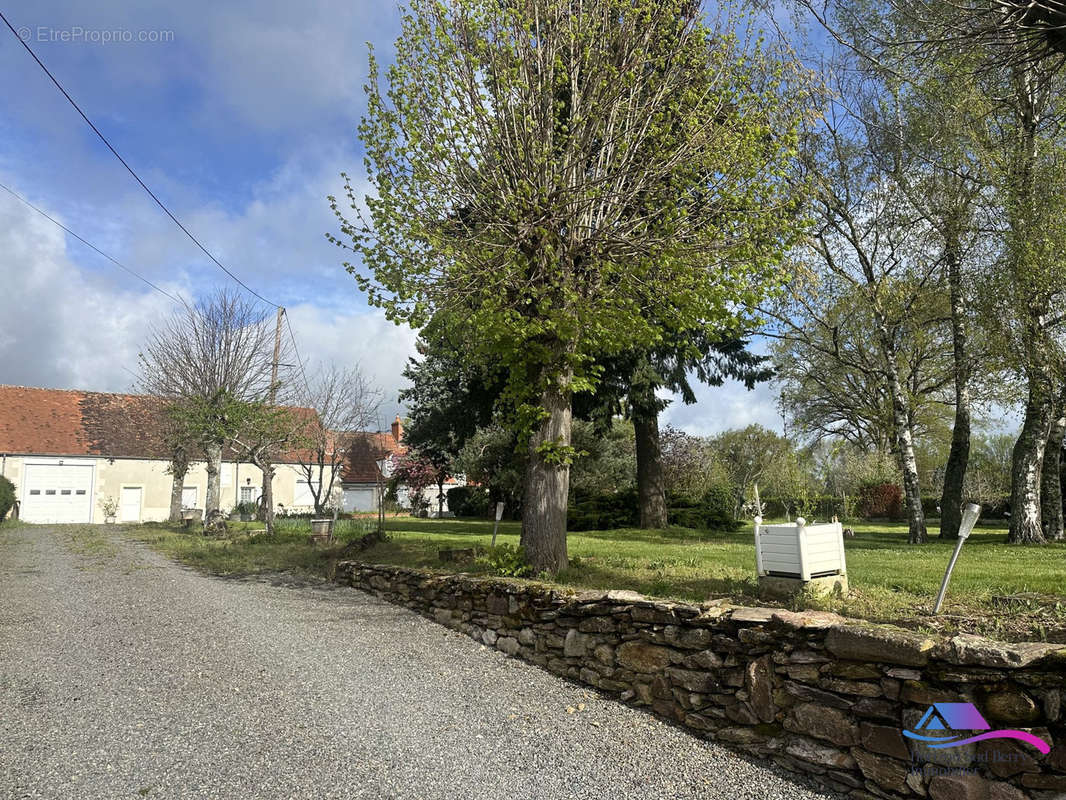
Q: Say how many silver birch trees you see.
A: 4